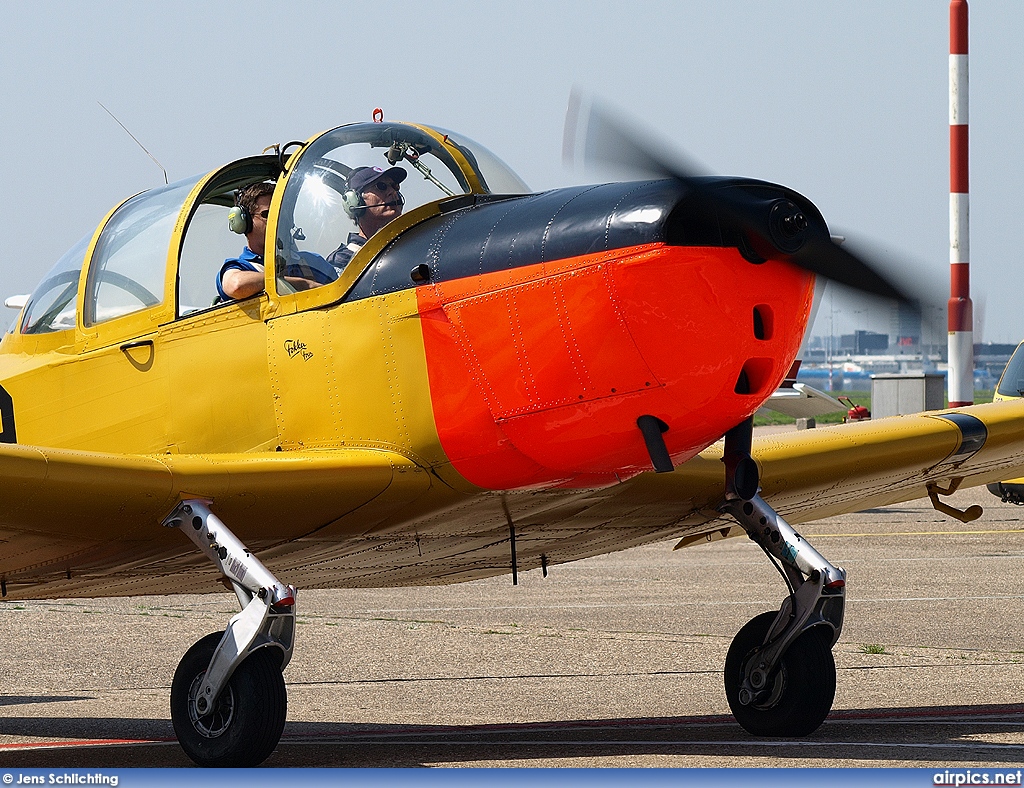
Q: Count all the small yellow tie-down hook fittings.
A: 1